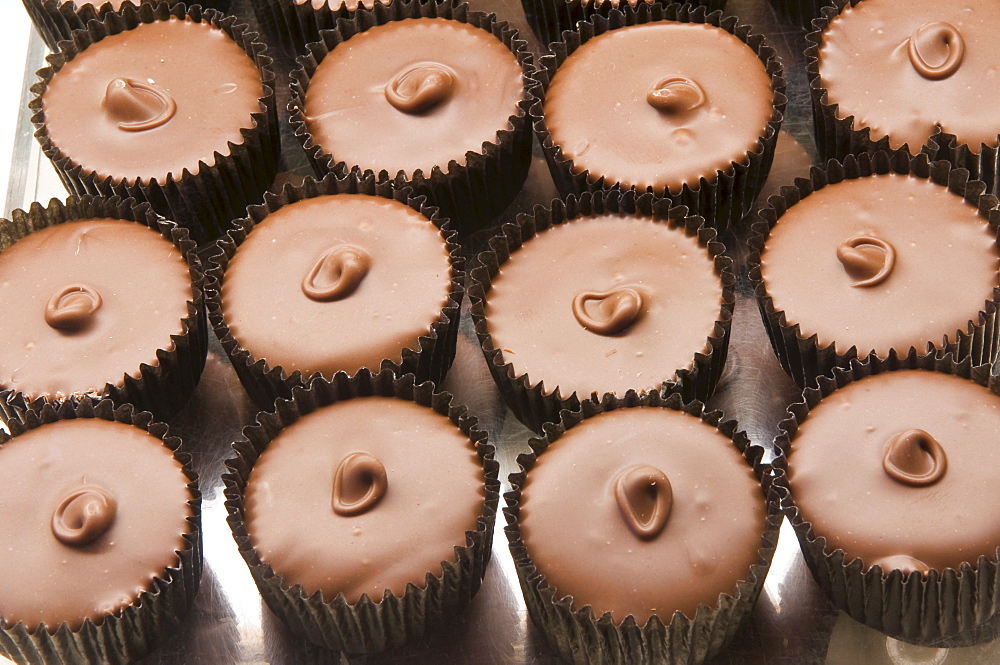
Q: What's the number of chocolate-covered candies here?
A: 12